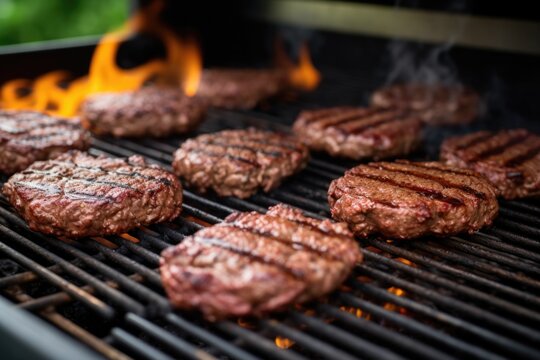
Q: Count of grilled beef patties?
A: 10